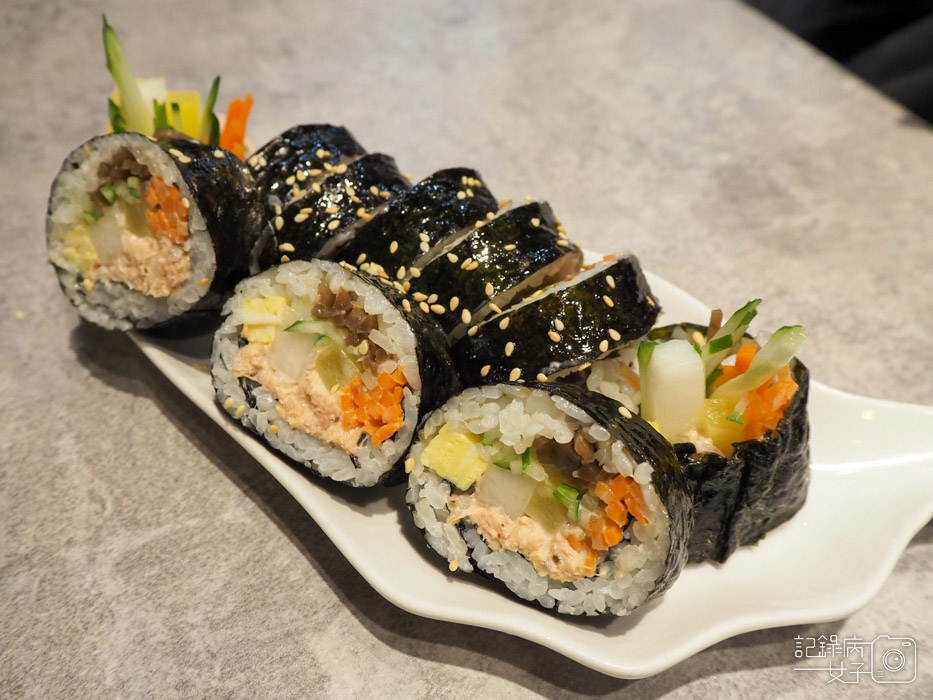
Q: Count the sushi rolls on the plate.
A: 10